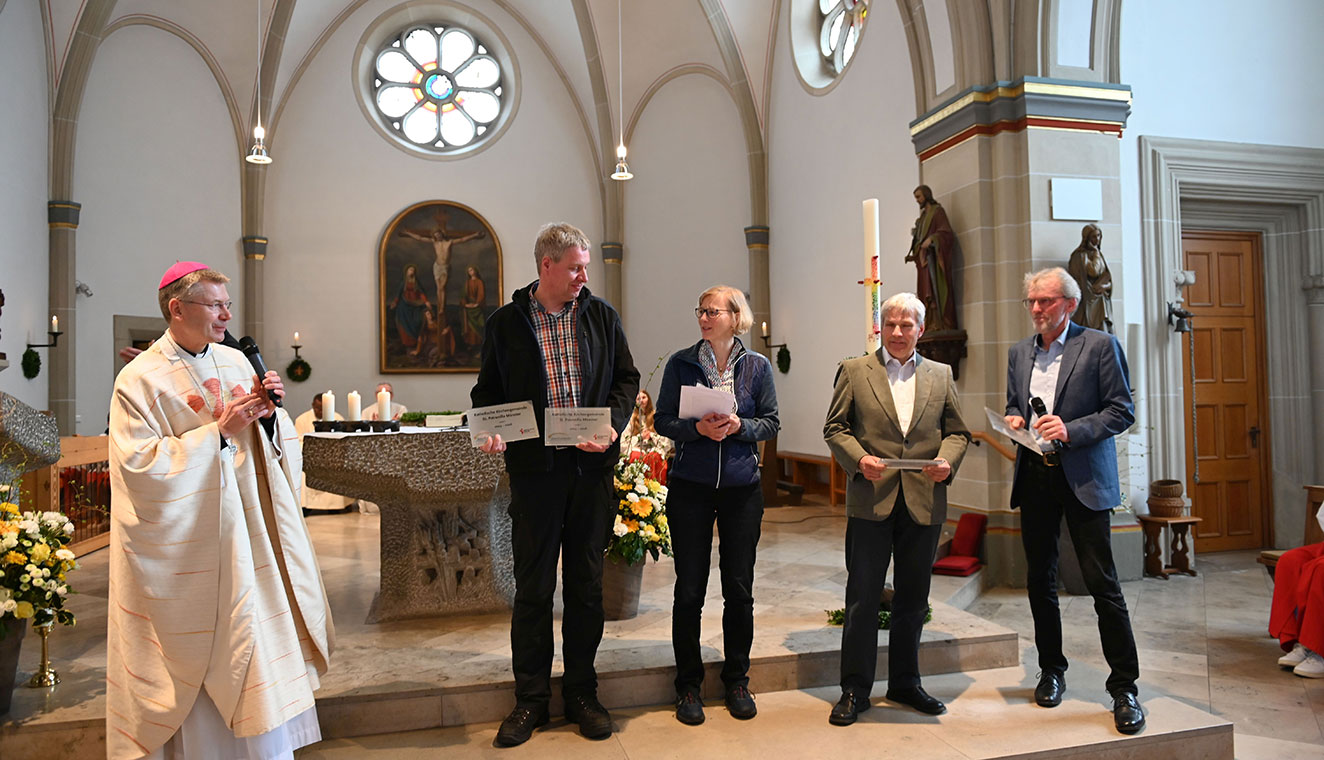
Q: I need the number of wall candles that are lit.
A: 3